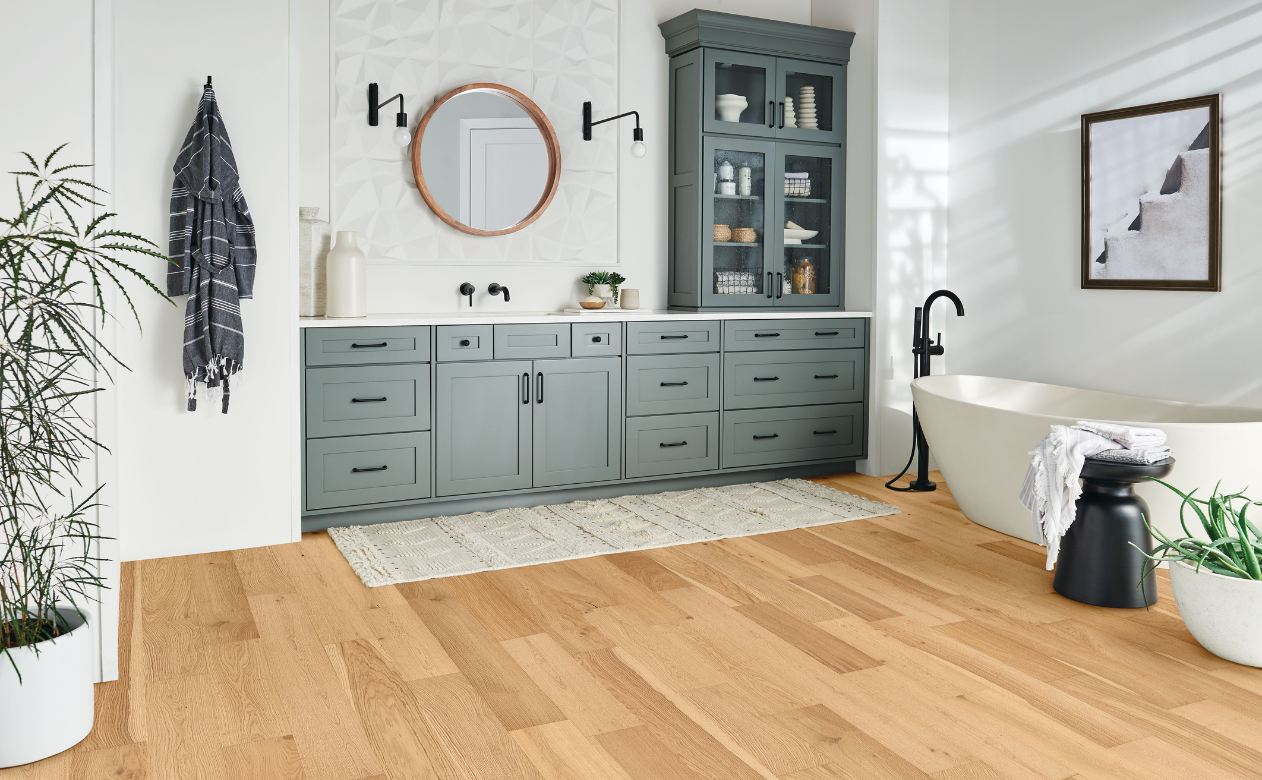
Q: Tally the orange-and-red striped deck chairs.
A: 0